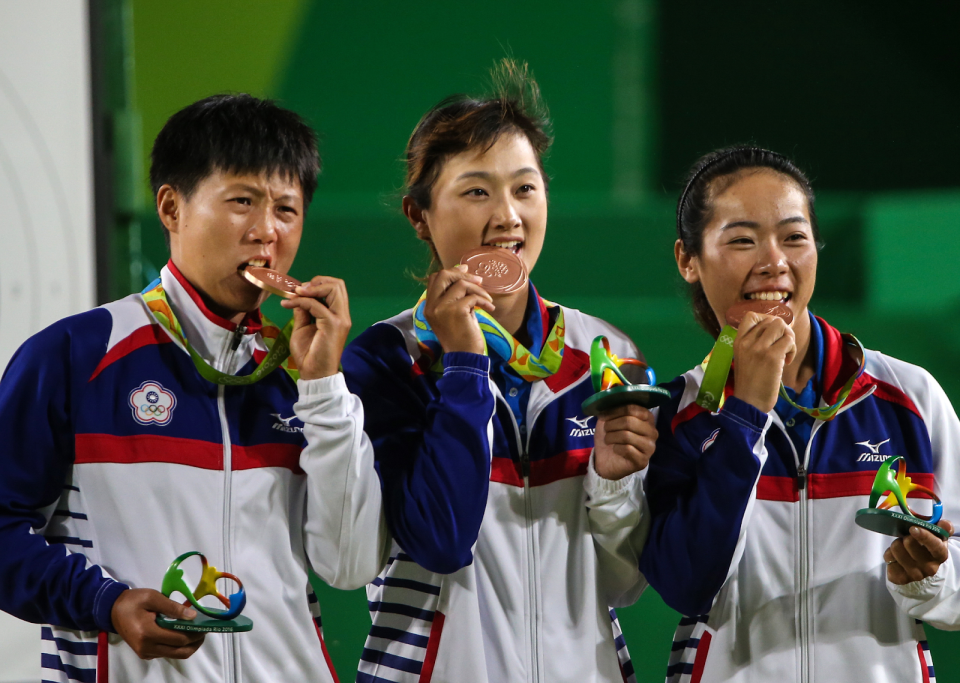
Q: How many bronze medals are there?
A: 3